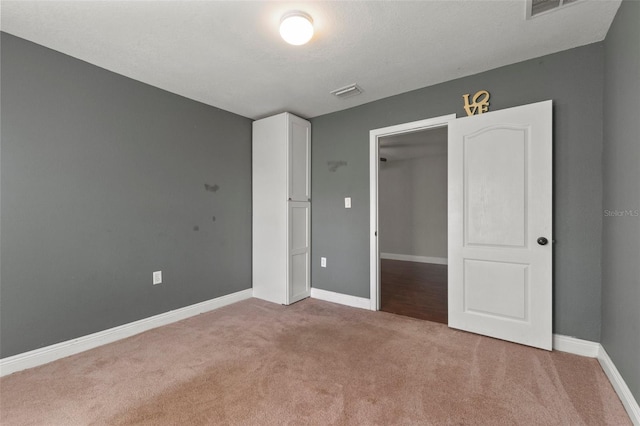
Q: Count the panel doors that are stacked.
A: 2